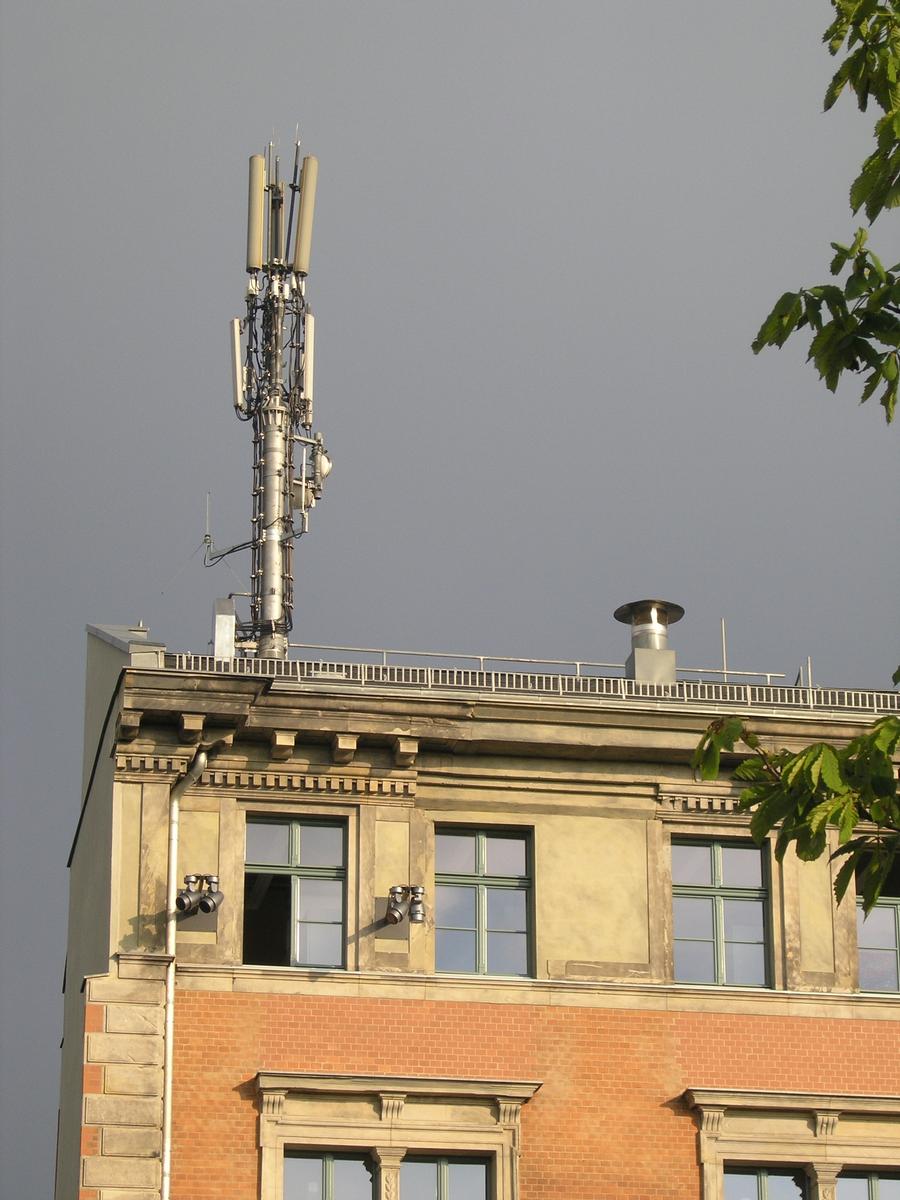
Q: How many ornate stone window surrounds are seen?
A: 2